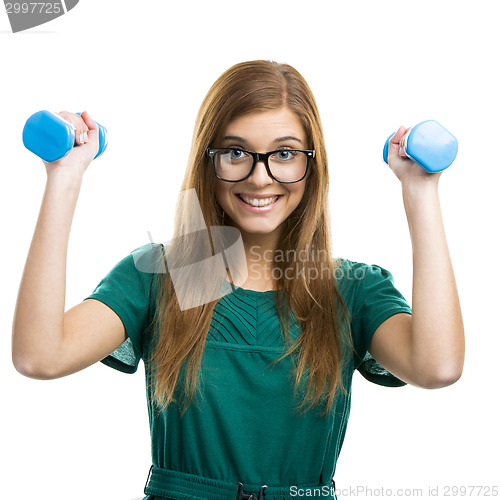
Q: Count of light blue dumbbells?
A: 2